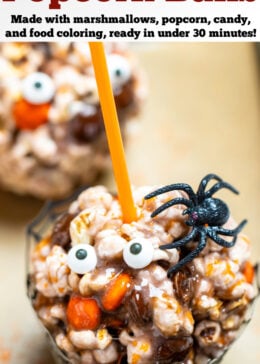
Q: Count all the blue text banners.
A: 0